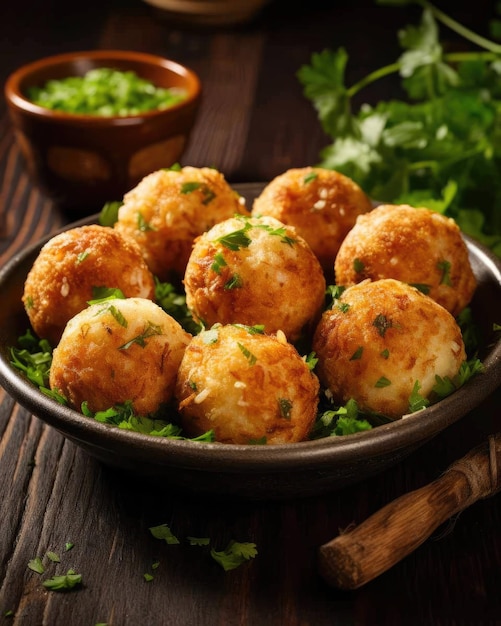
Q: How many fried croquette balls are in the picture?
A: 8